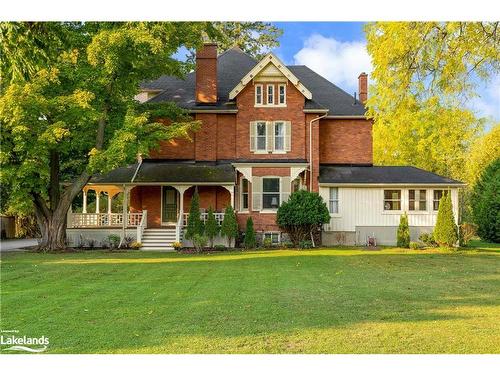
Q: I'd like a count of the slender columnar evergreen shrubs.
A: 6